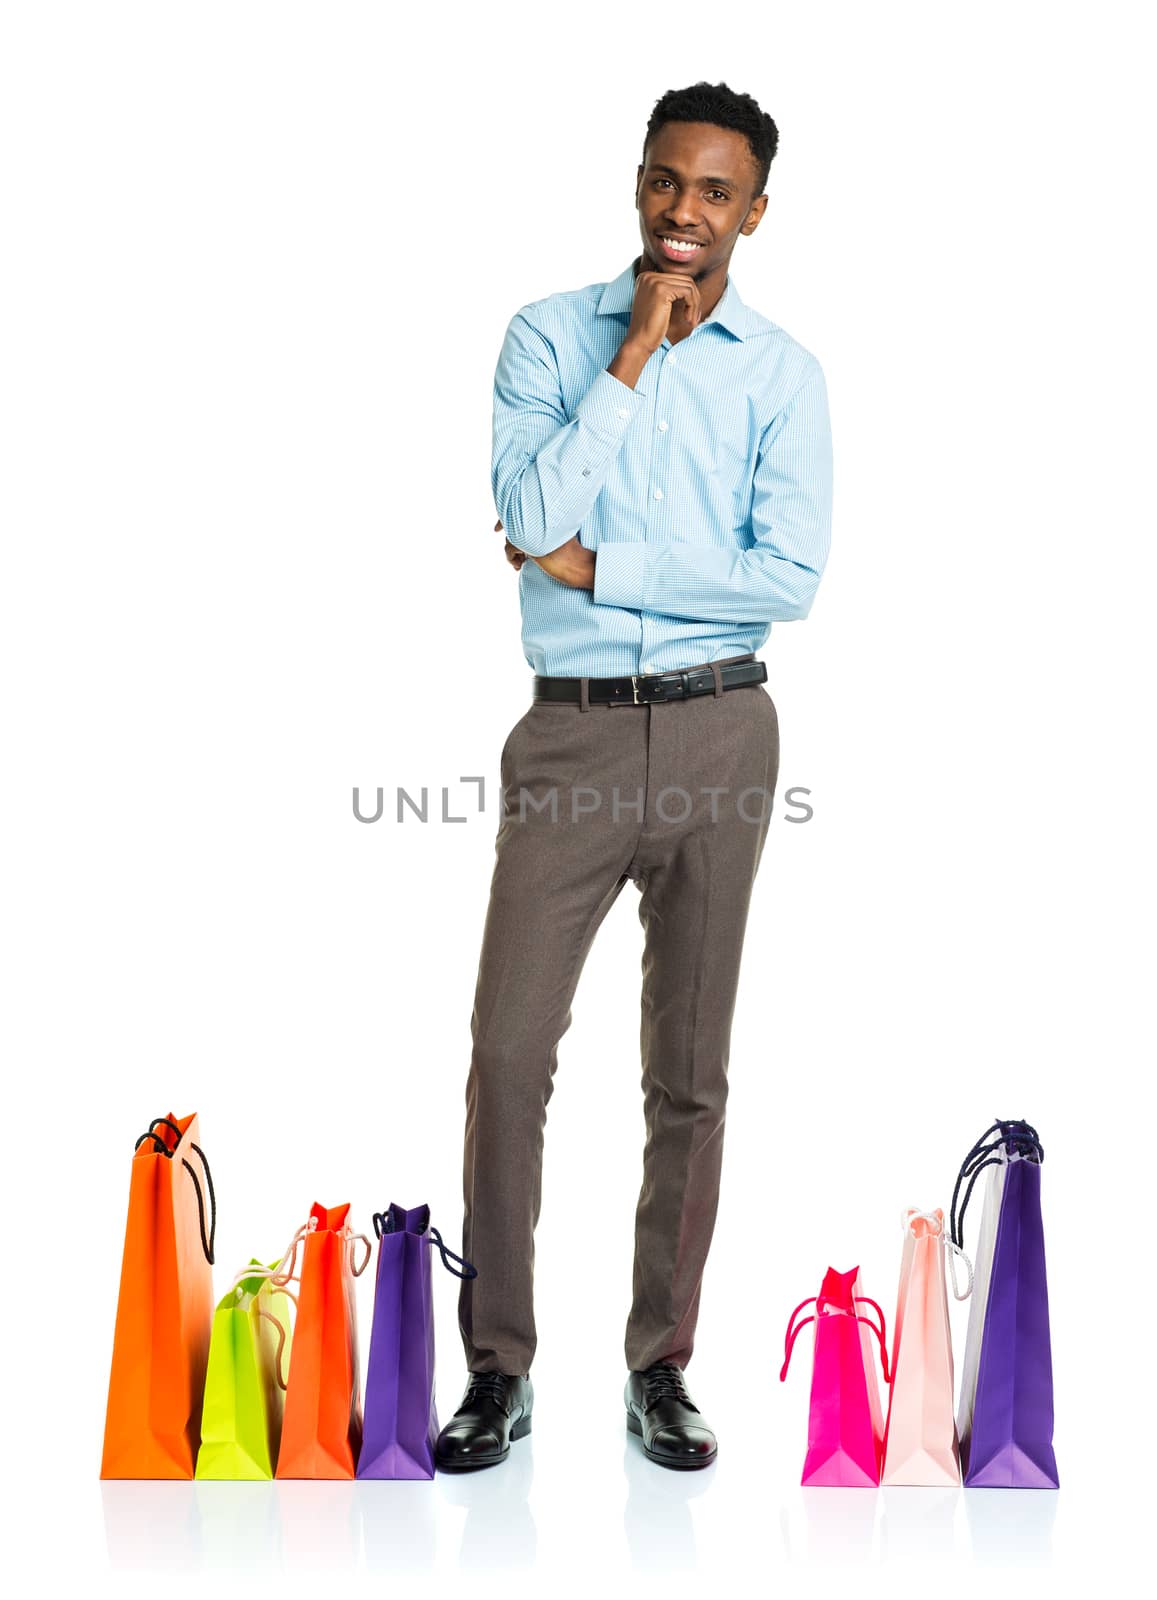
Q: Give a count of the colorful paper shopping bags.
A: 7